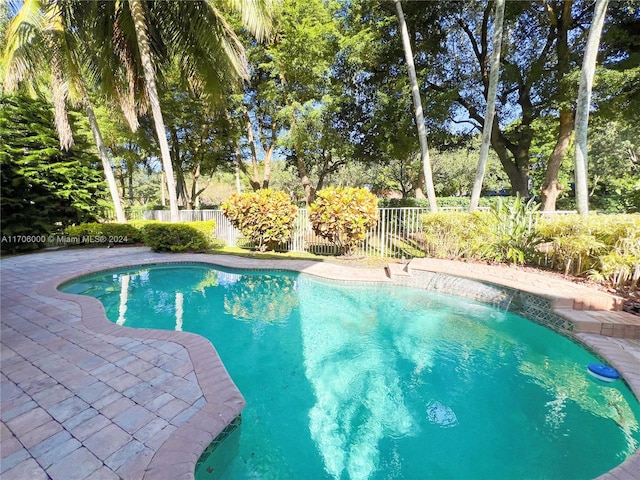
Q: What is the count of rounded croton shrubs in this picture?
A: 2